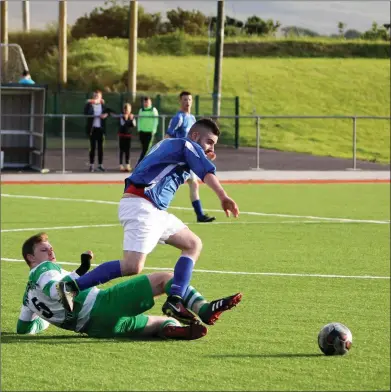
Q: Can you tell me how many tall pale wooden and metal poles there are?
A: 5